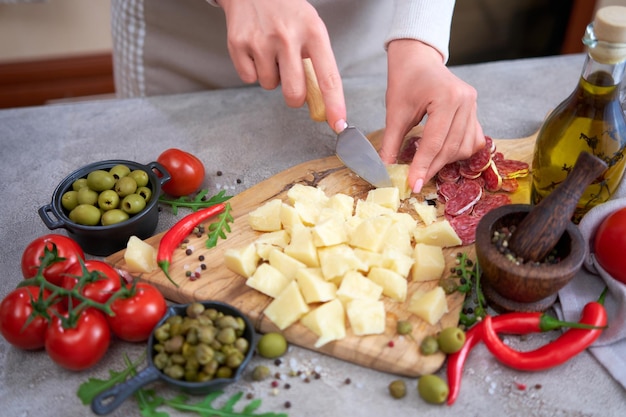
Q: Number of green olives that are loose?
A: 3